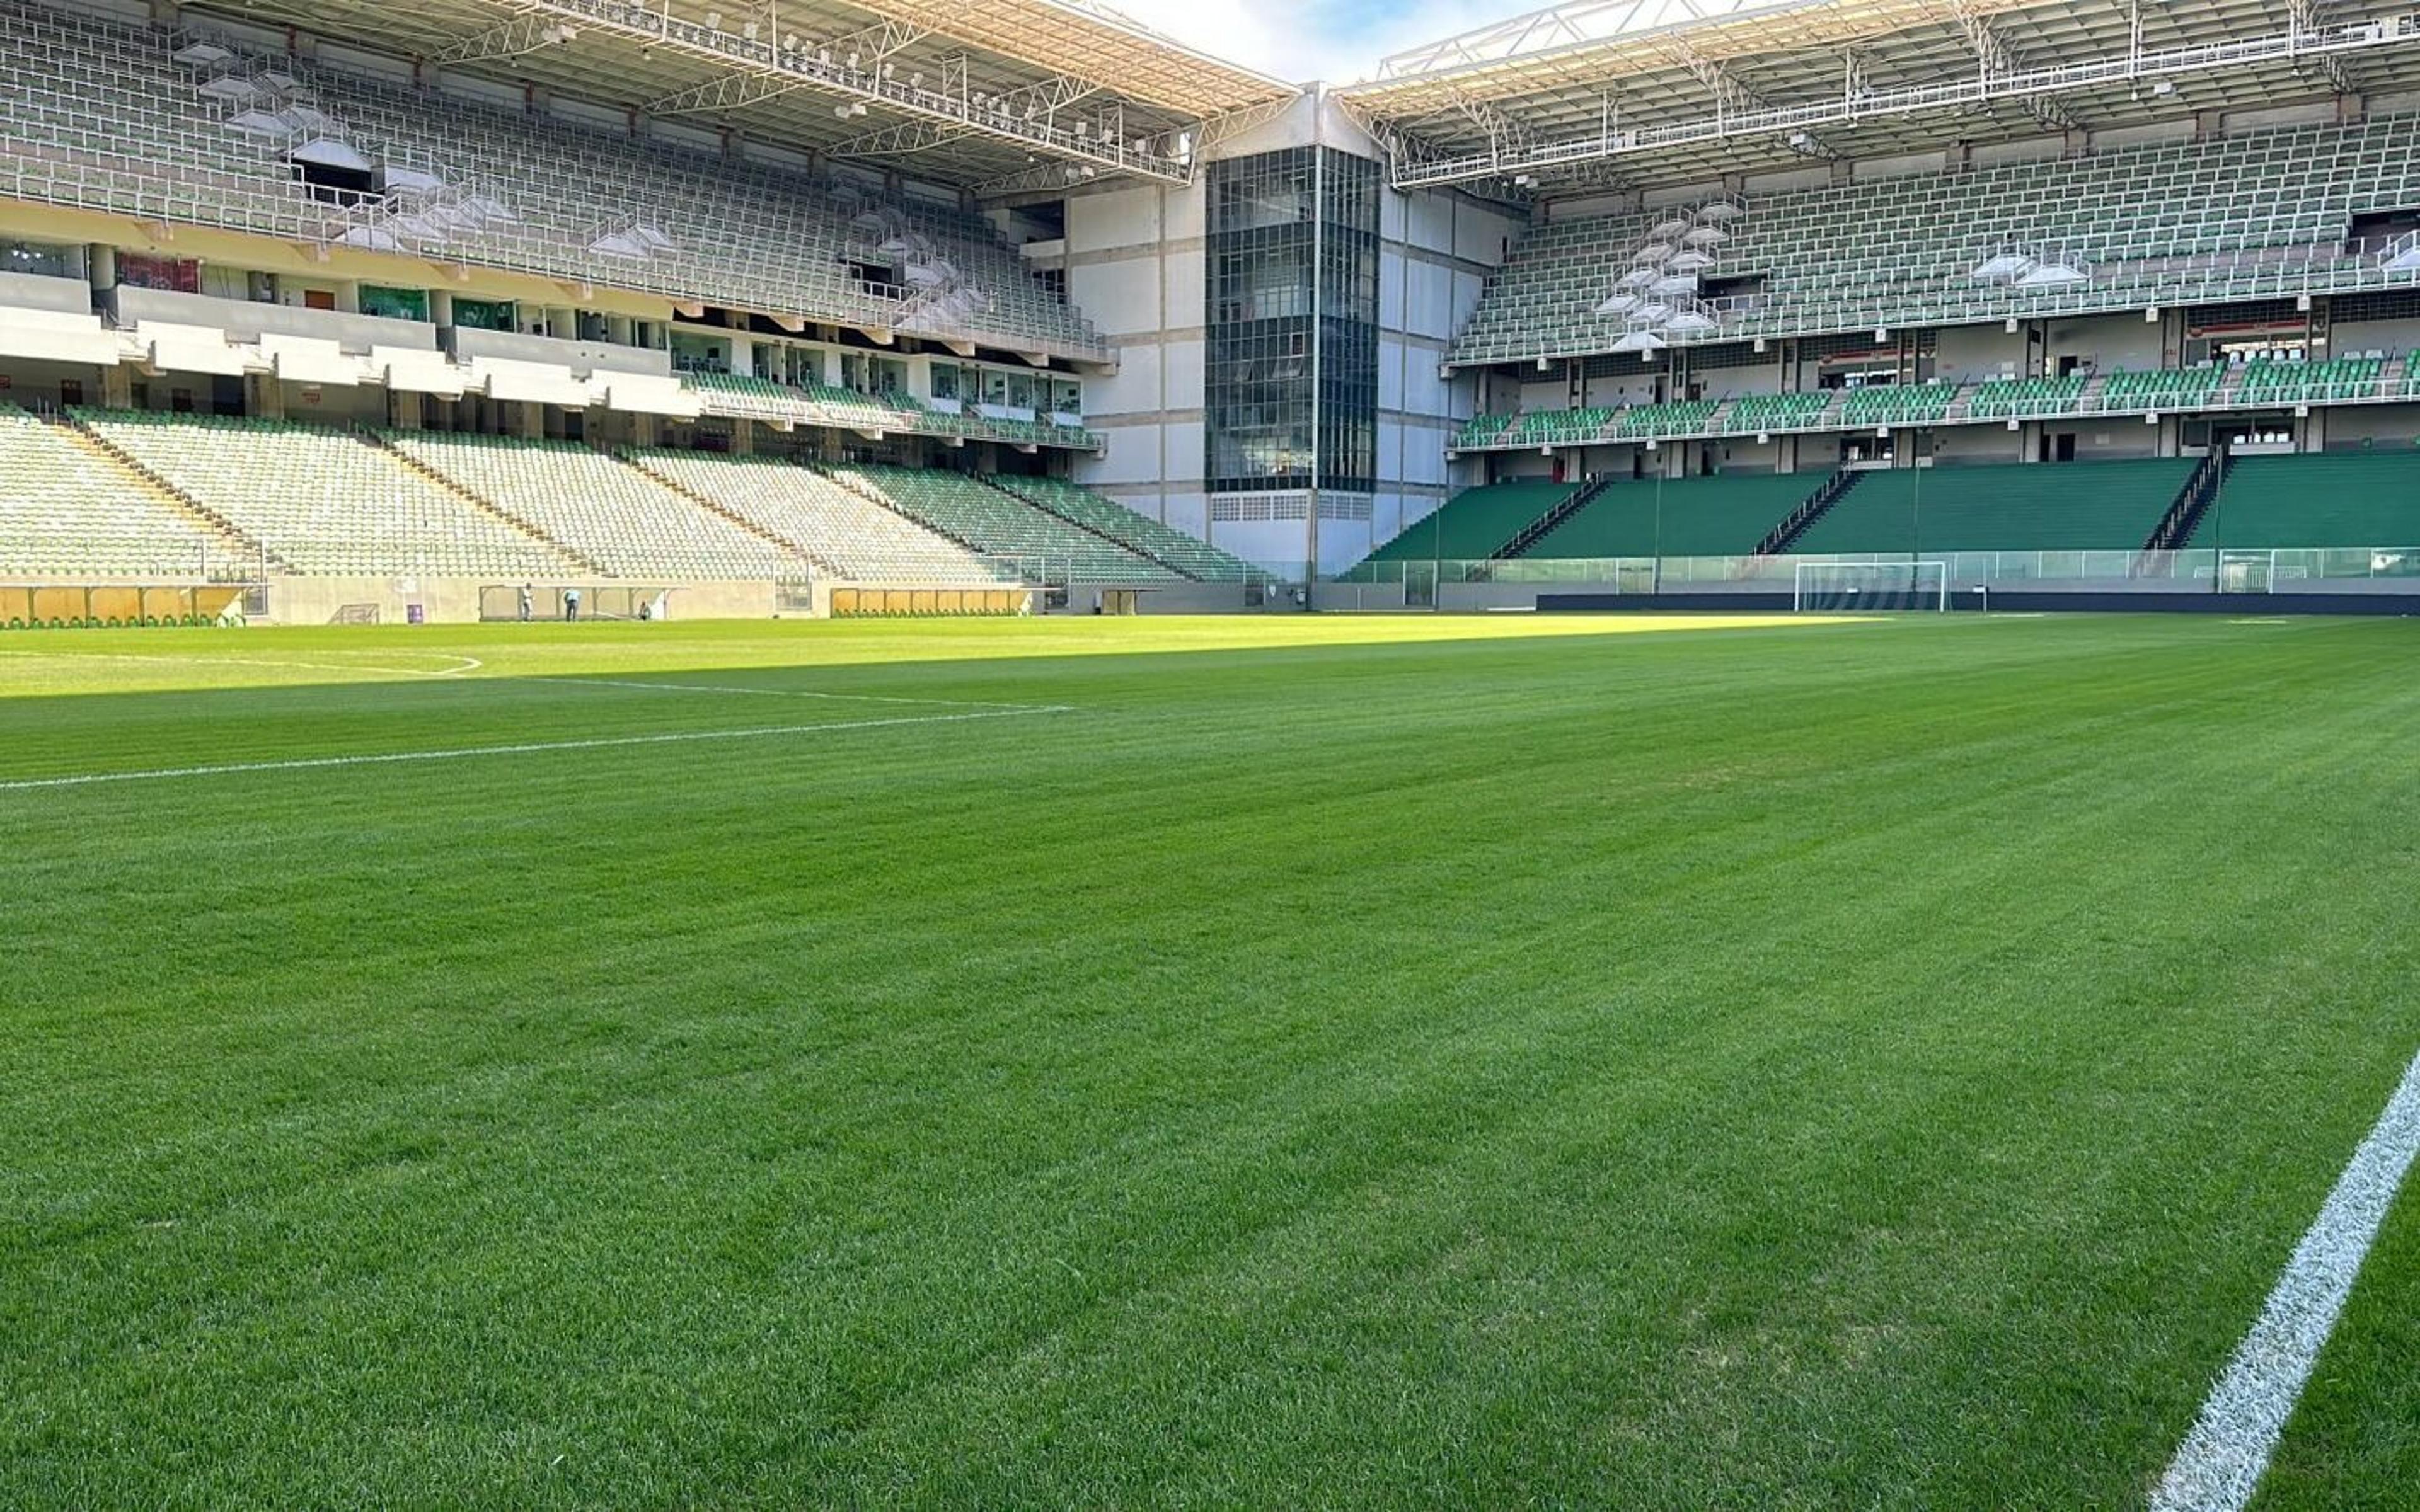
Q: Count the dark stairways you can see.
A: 3